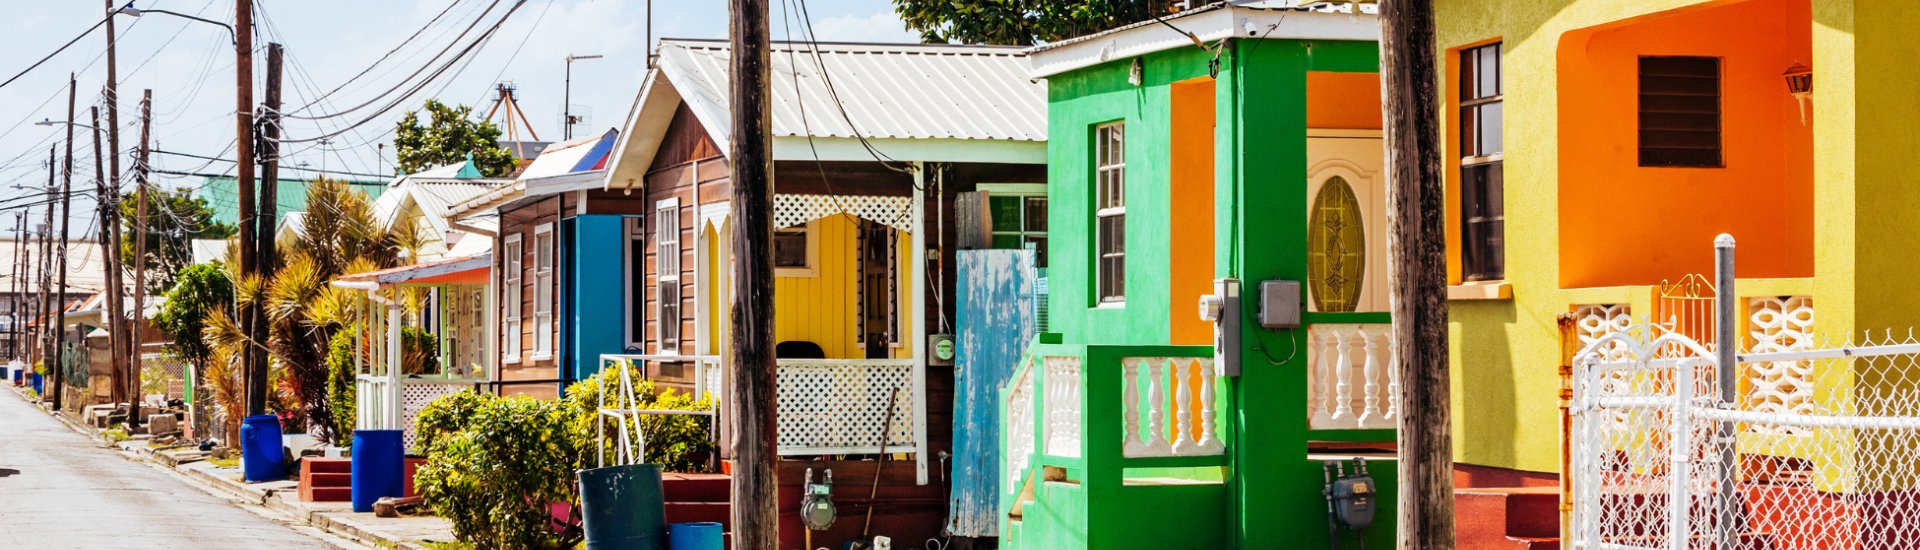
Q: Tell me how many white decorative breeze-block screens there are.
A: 2